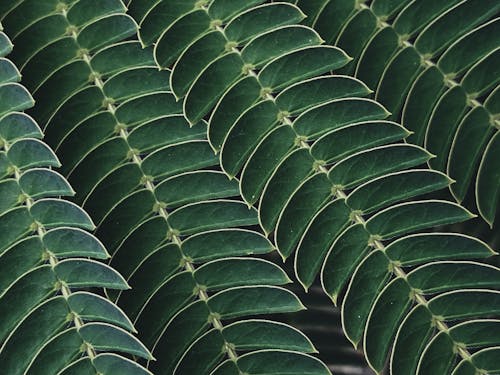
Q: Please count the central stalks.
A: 4